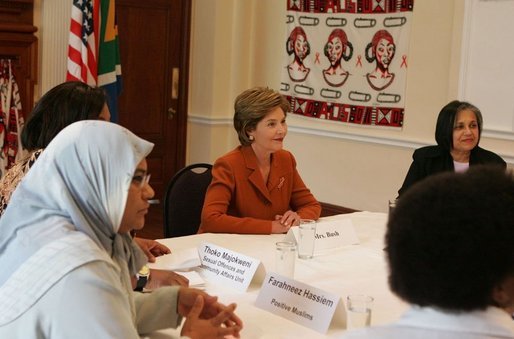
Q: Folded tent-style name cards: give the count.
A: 3